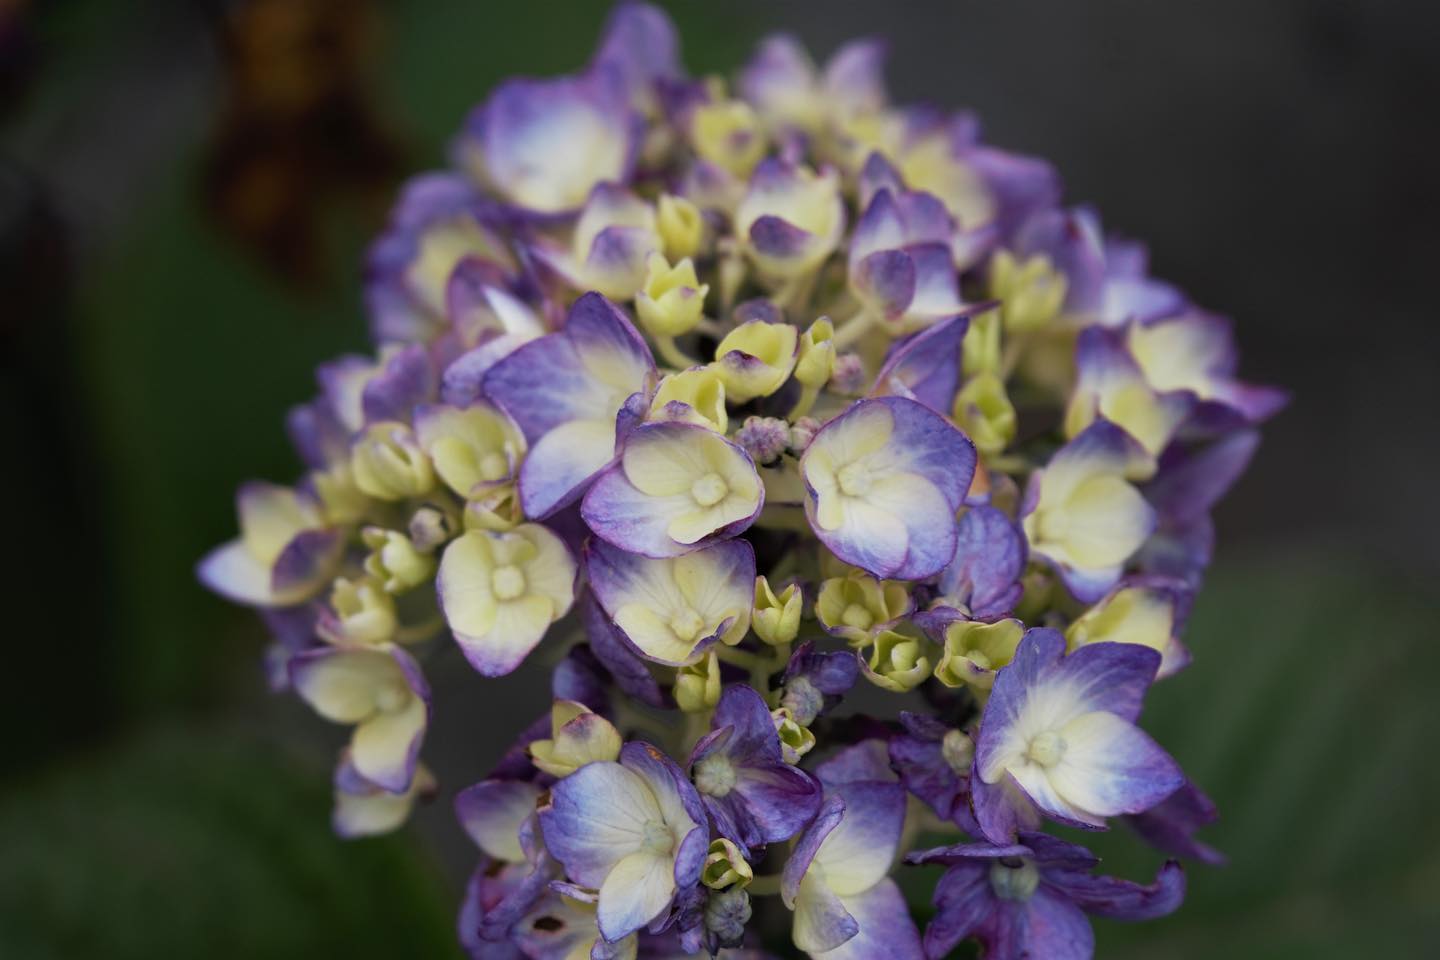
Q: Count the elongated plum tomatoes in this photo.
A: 0